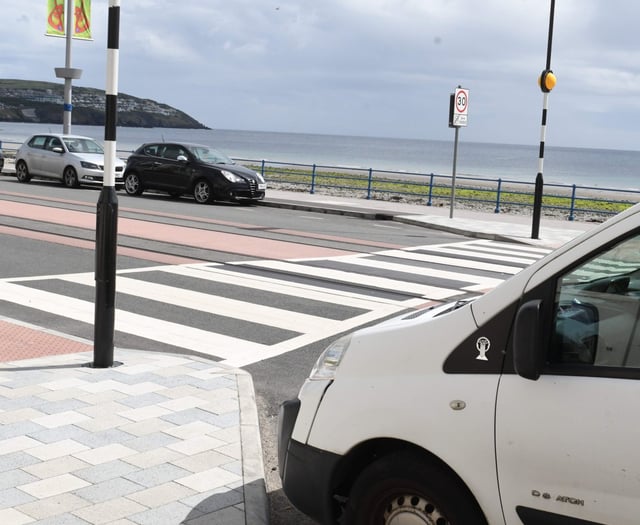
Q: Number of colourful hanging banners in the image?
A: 2